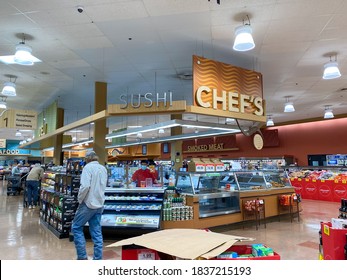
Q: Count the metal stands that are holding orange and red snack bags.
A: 2